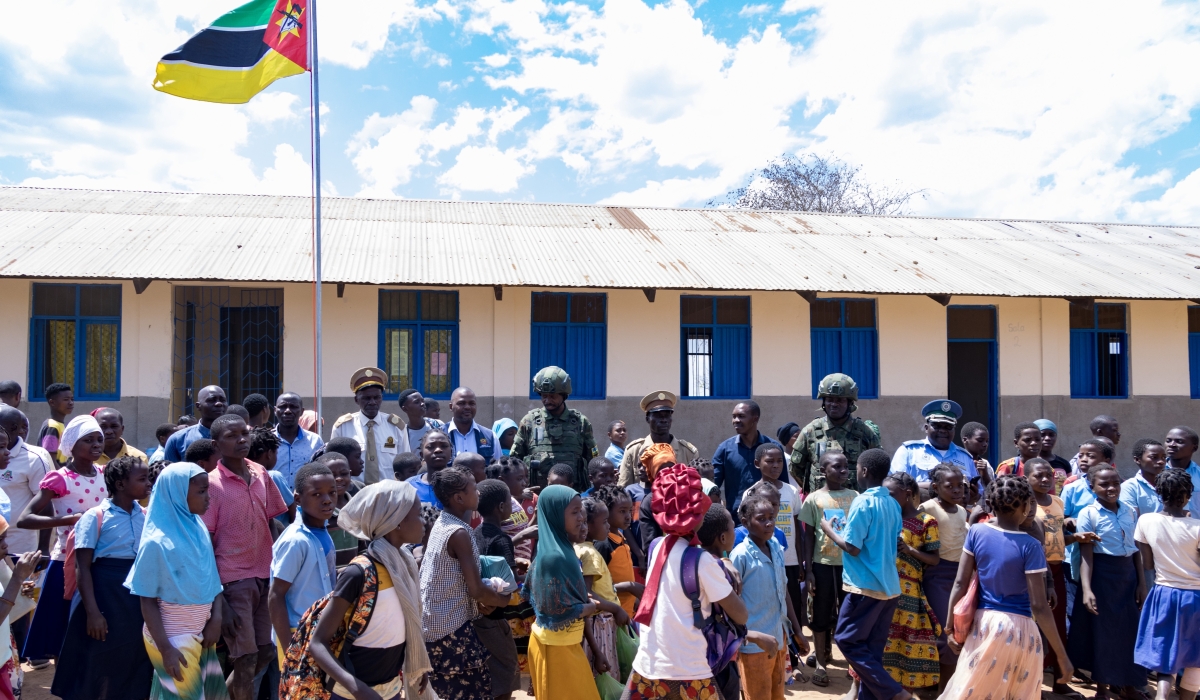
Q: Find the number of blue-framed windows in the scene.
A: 7